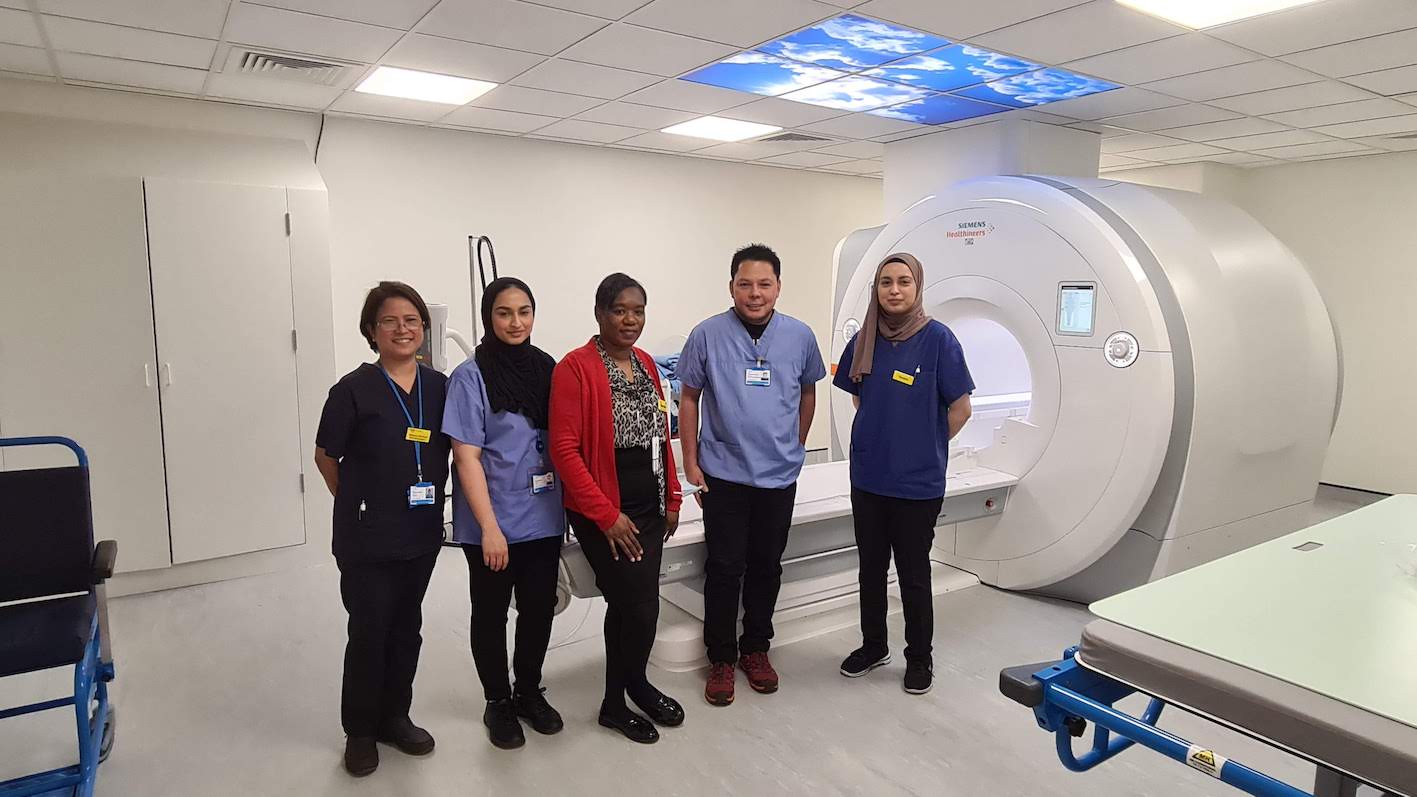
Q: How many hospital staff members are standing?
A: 5